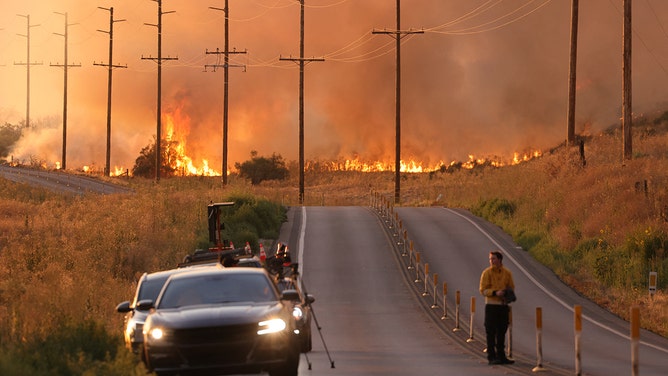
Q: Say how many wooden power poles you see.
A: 9